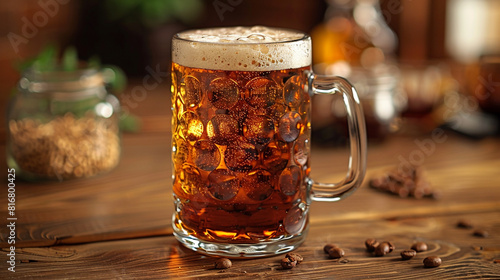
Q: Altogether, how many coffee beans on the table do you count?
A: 13